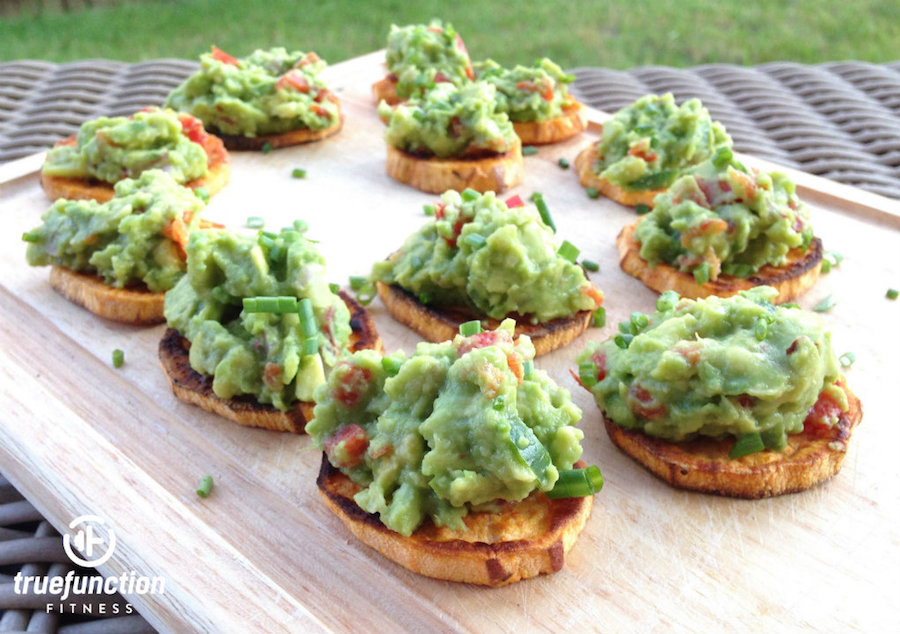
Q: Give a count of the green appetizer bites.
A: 12